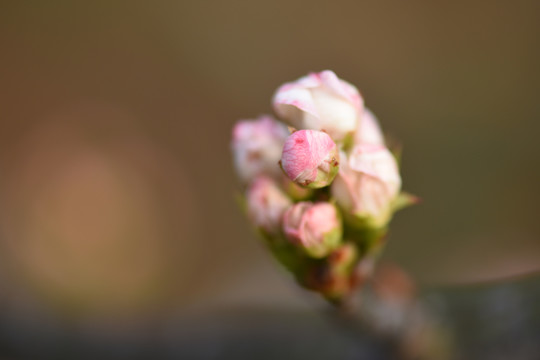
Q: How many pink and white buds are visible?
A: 7